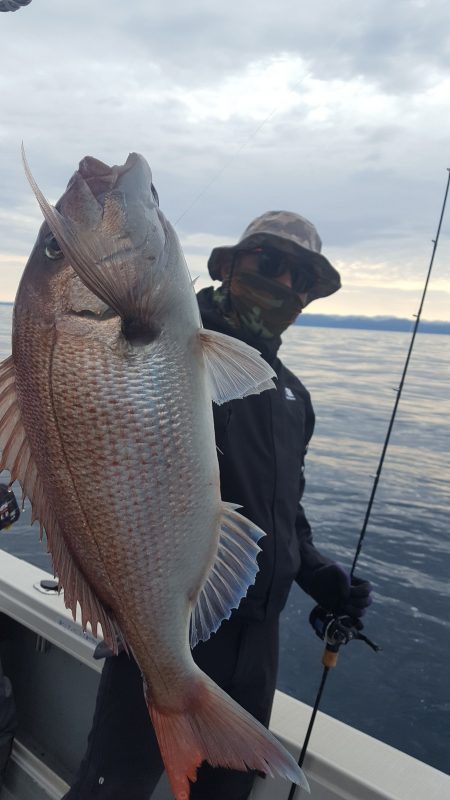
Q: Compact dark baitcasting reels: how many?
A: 1